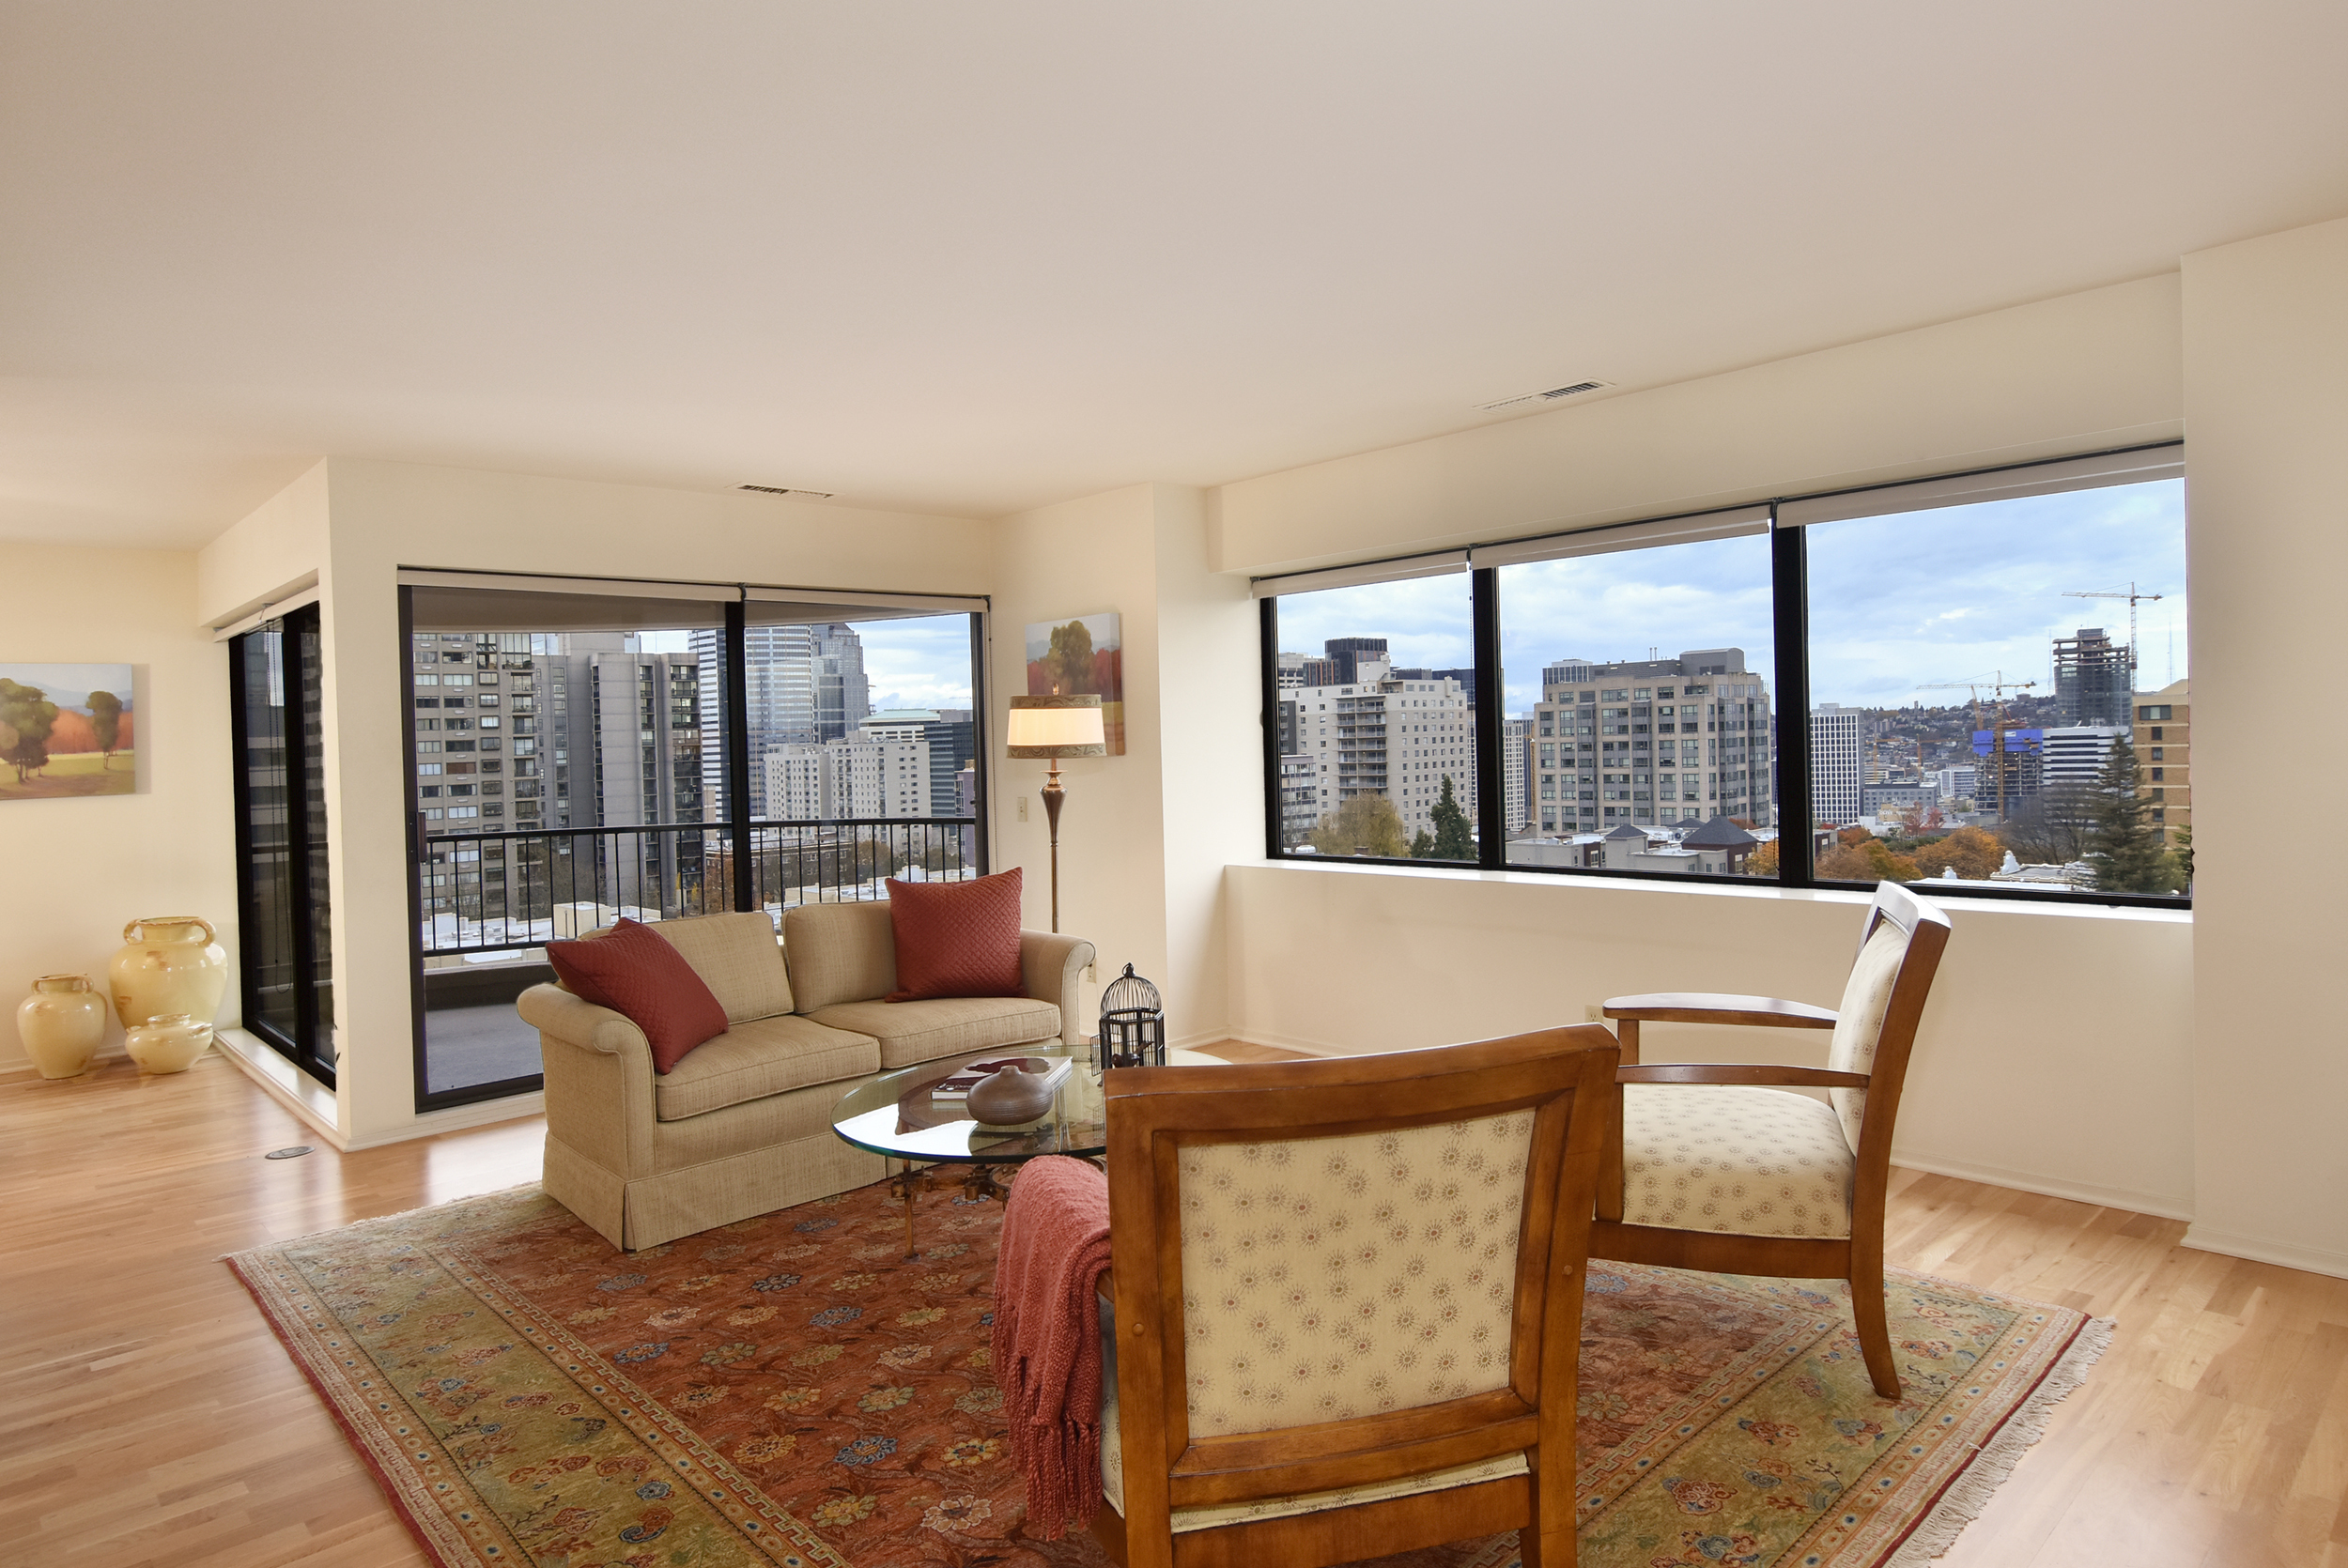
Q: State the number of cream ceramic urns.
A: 3